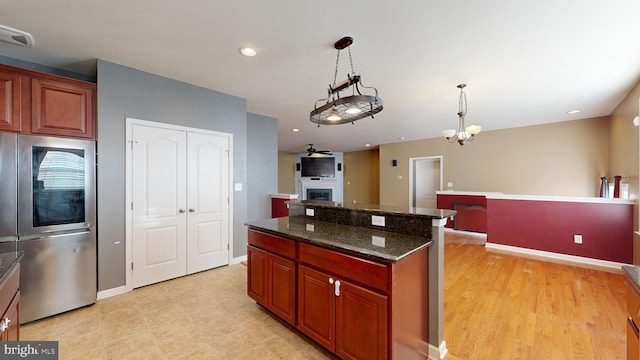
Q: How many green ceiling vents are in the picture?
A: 0